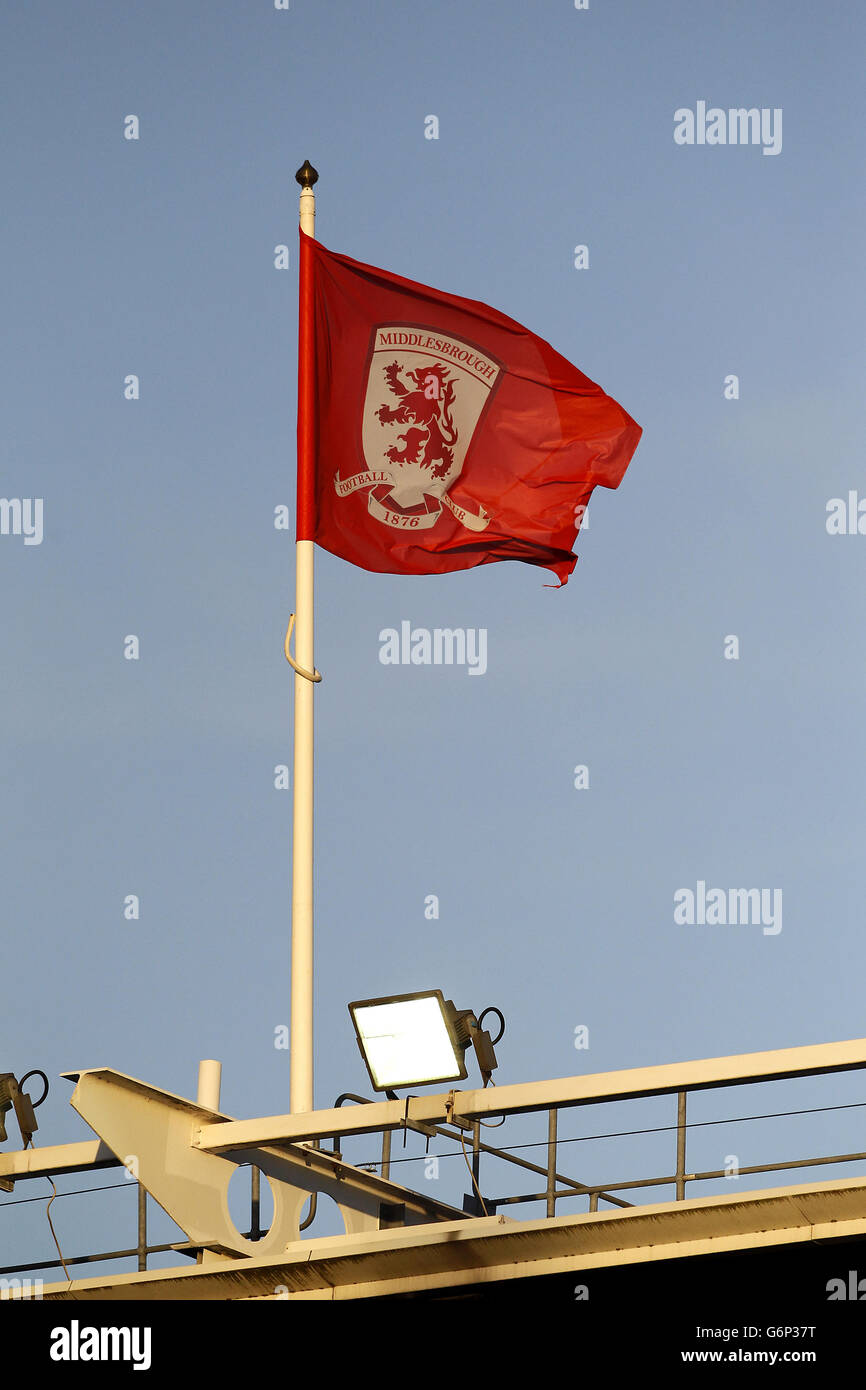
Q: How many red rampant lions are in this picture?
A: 1